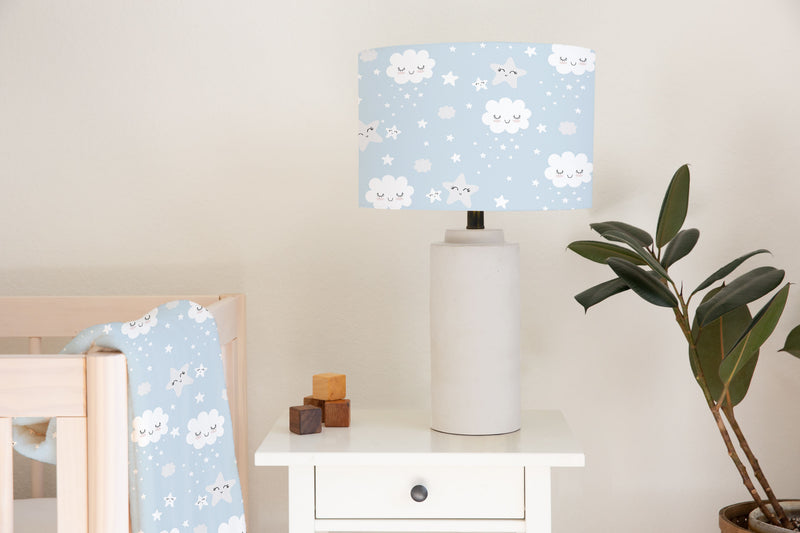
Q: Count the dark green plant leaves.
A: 12